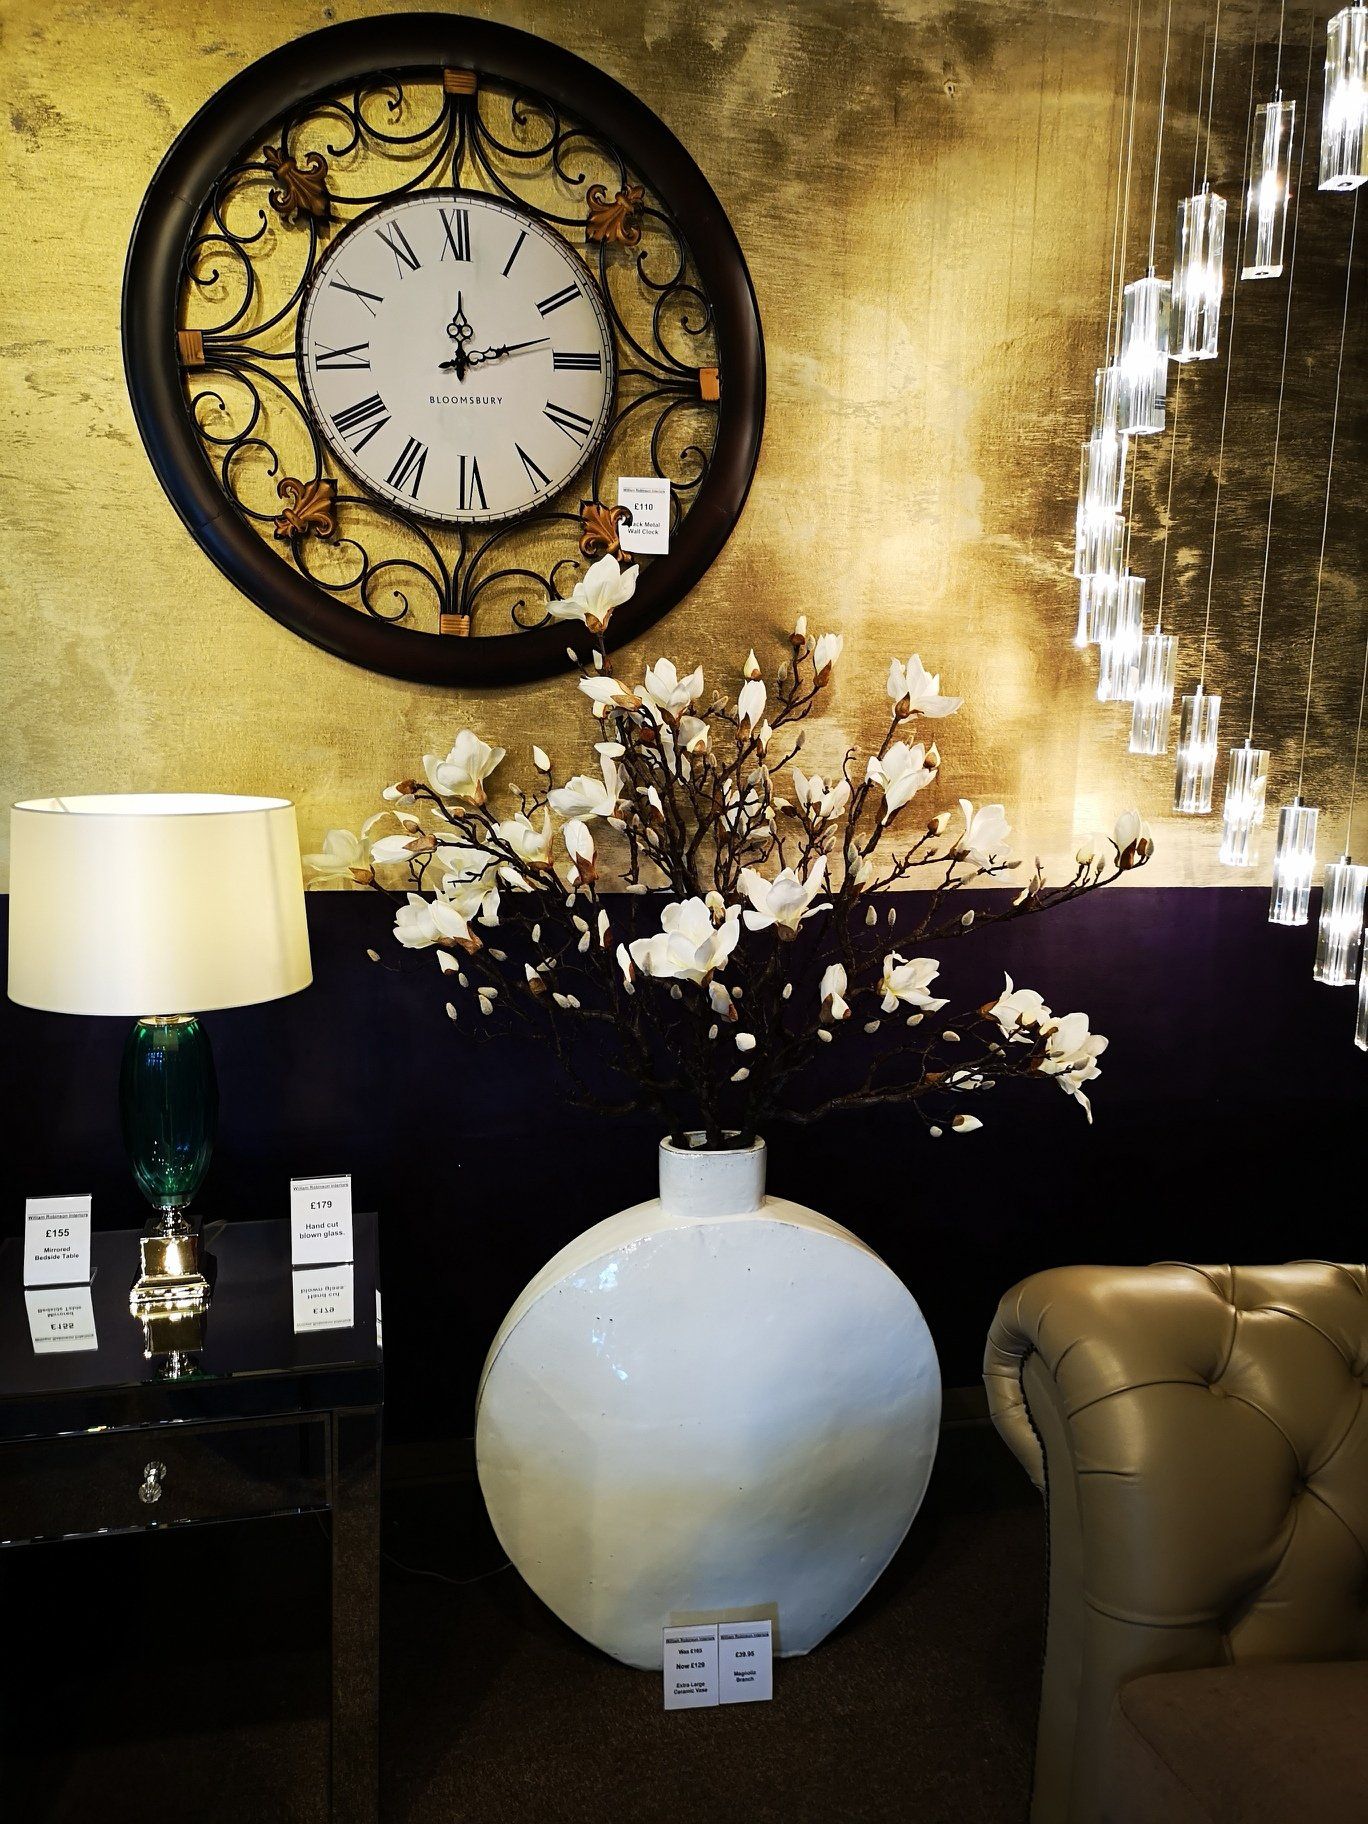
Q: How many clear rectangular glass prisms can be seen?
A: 14